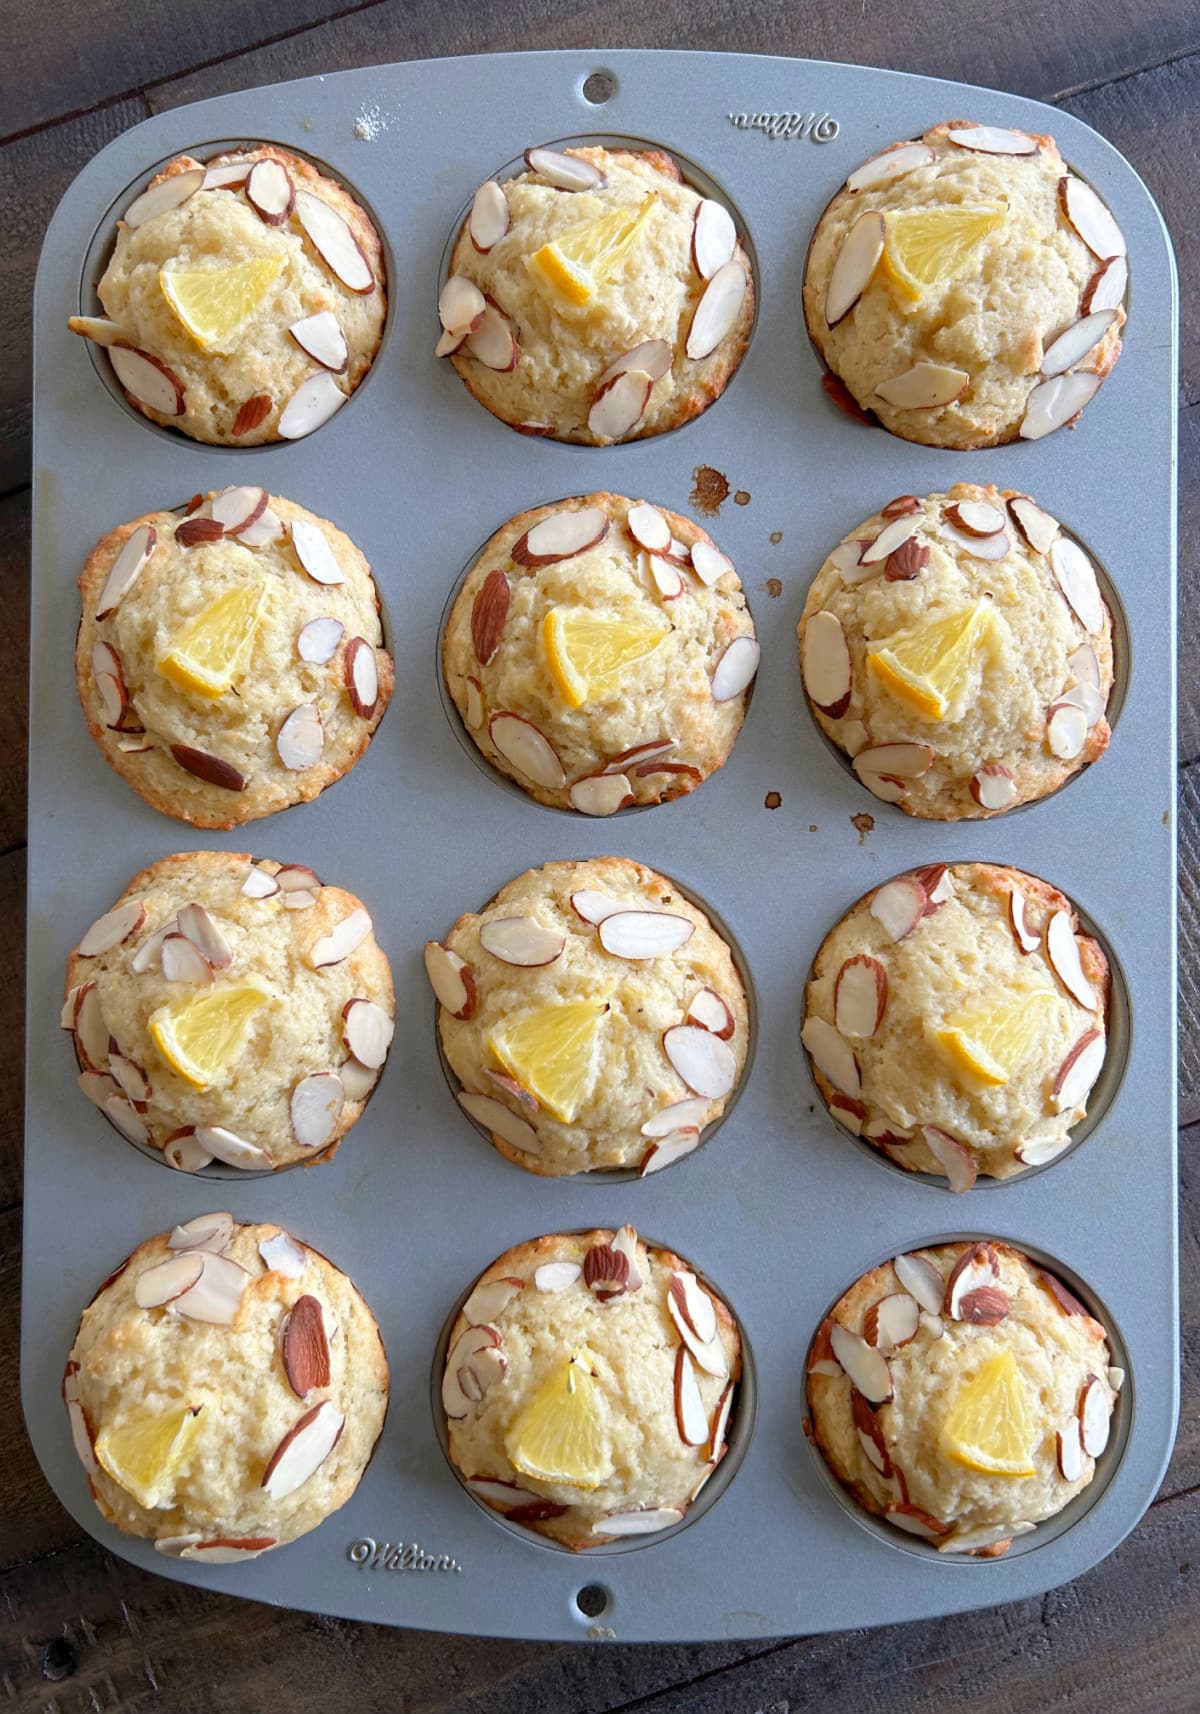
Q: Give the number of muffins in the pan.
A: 12